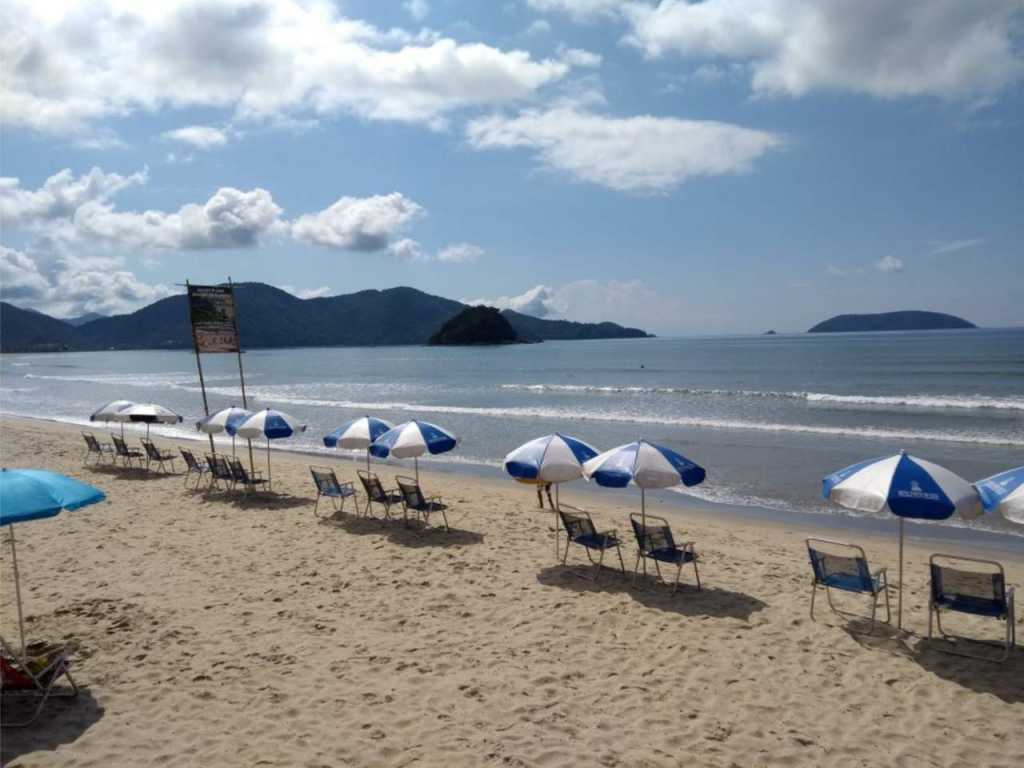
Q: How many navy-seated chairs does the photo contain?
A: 13